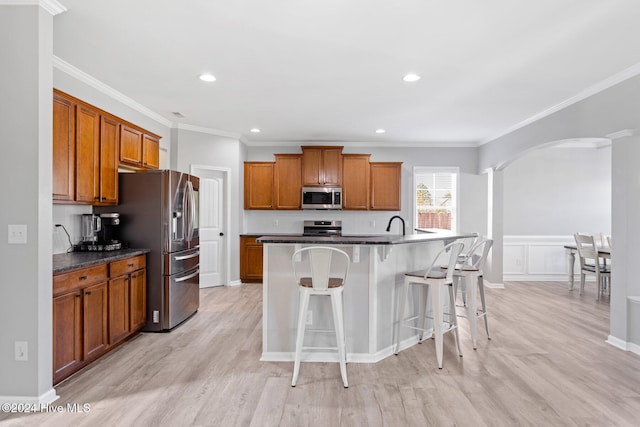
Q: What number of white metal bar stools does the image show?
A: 4